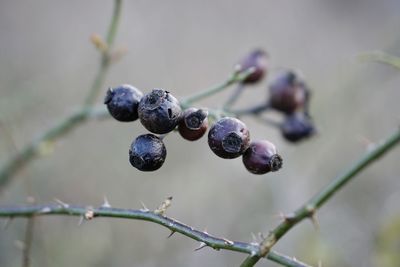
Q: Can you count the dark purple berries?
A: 9